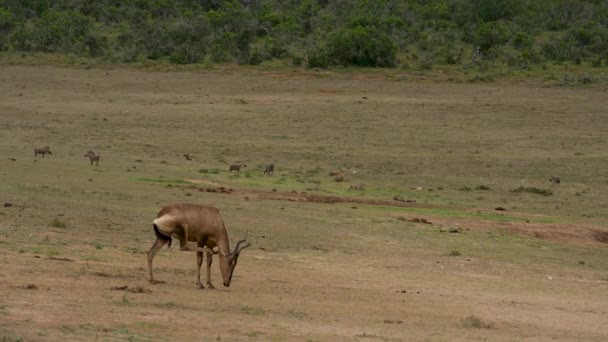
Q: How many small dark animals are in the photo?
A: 5